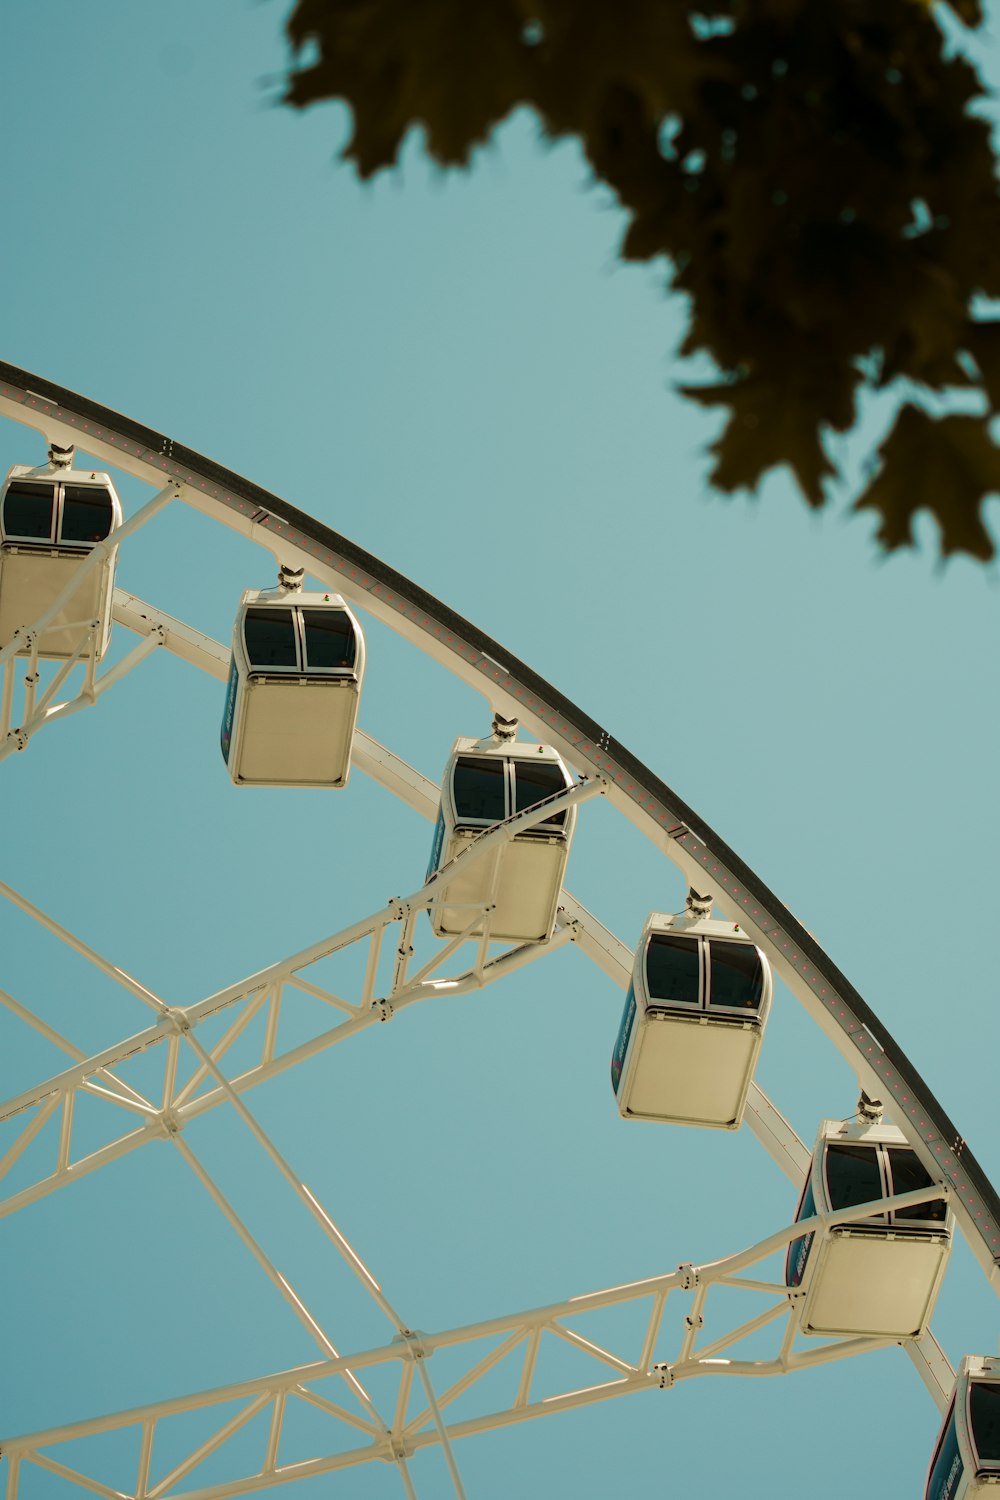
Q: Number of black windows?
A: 11